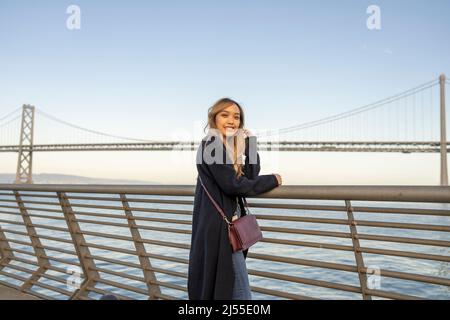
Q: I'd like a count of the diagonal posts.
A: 5